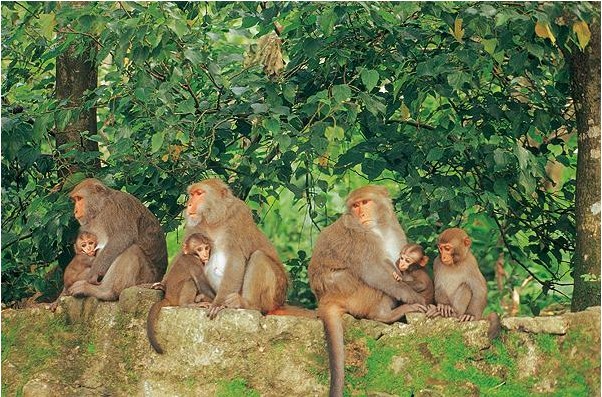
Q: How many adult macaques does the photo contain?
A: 3